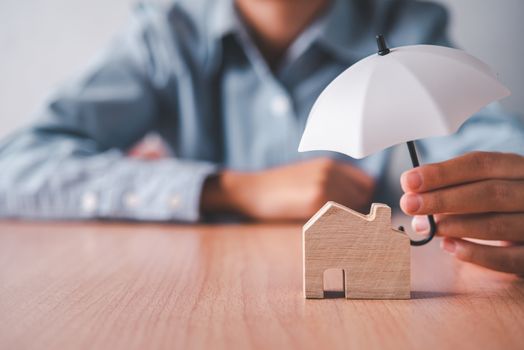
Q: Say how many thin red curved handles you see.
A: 0